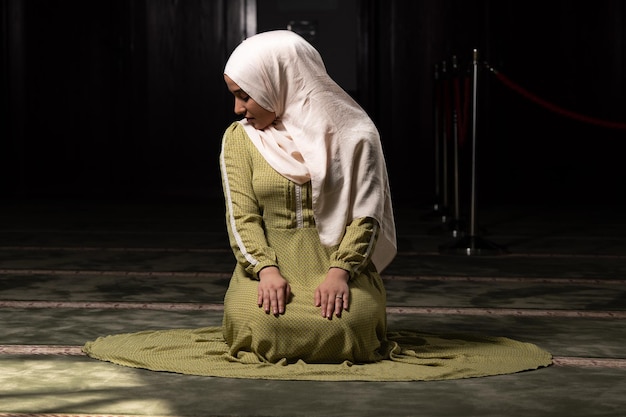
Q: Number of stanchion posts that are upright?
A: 4